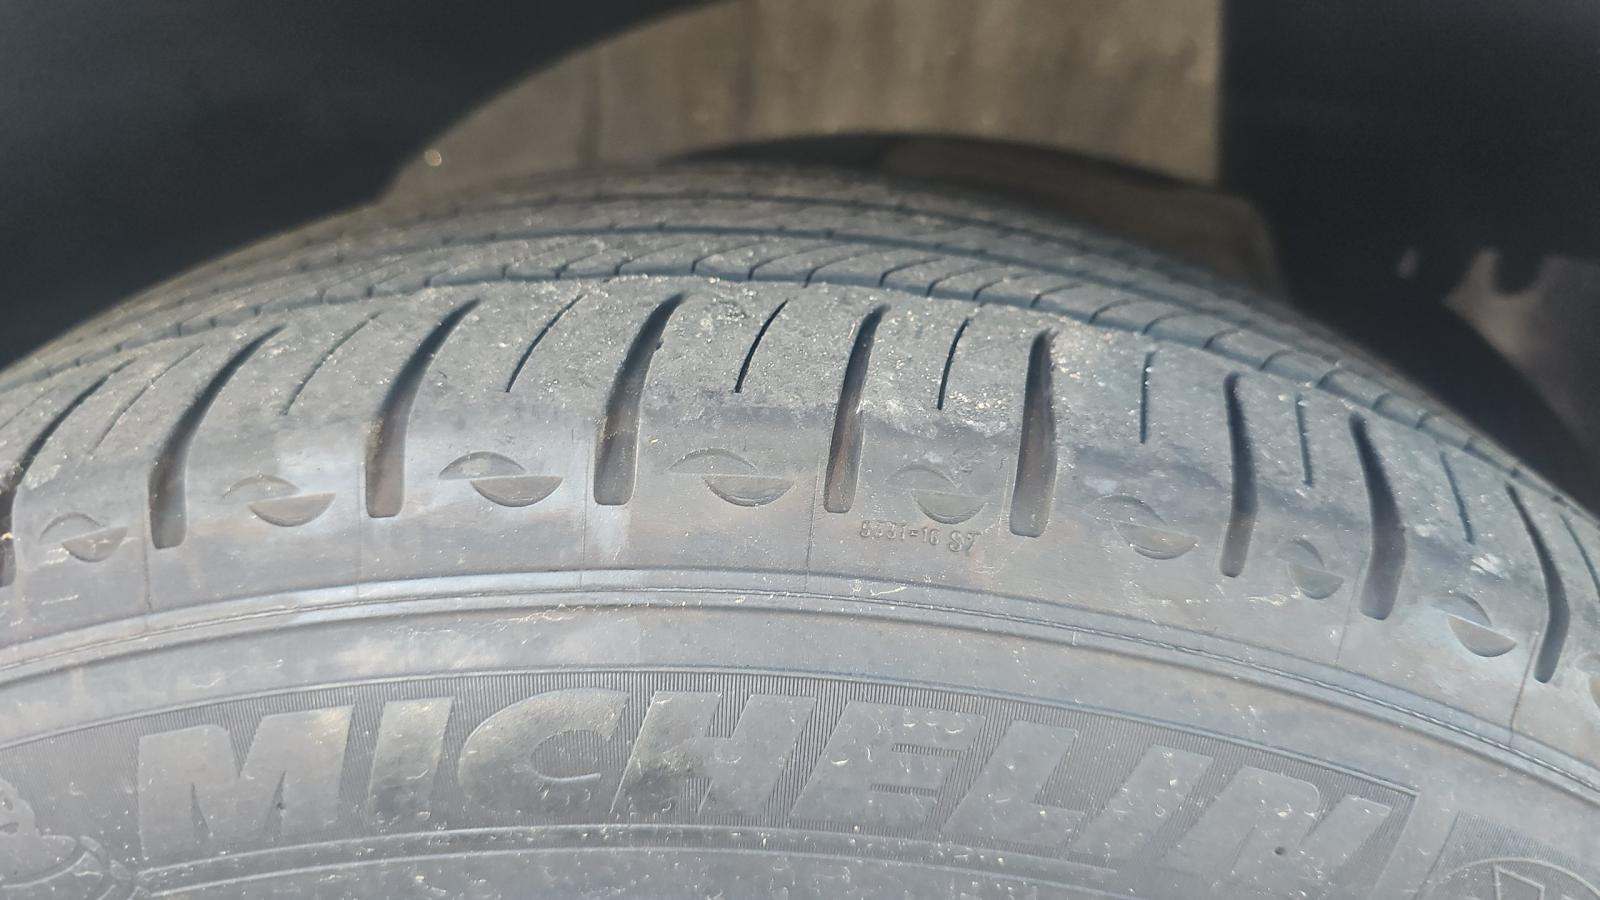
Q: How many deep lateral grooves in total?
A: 9